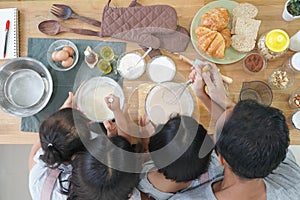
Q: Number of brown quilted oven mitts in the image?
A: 1